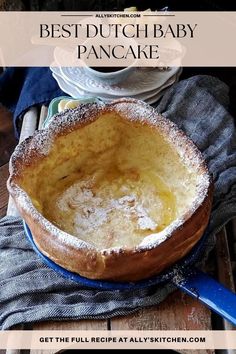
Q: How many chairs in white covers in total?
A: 0